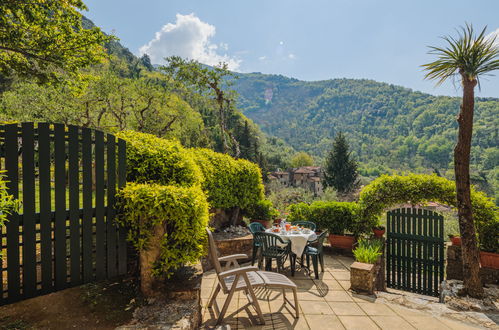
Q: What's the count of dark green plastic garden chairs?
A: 4